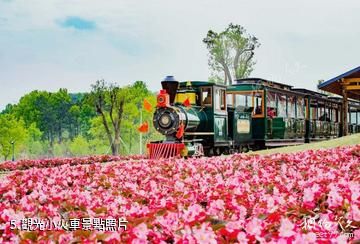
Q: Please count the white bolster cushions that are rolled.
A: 0